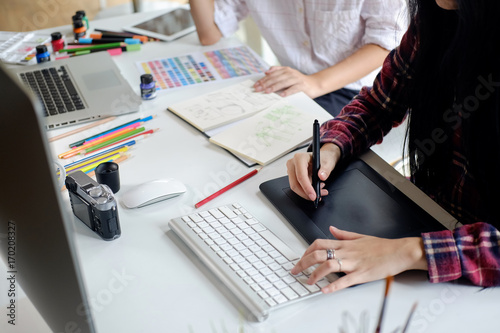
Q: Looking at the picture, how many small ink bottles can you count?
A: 6